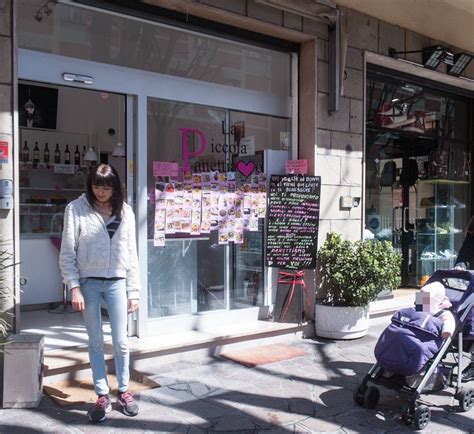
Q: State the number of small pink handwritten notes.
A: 2